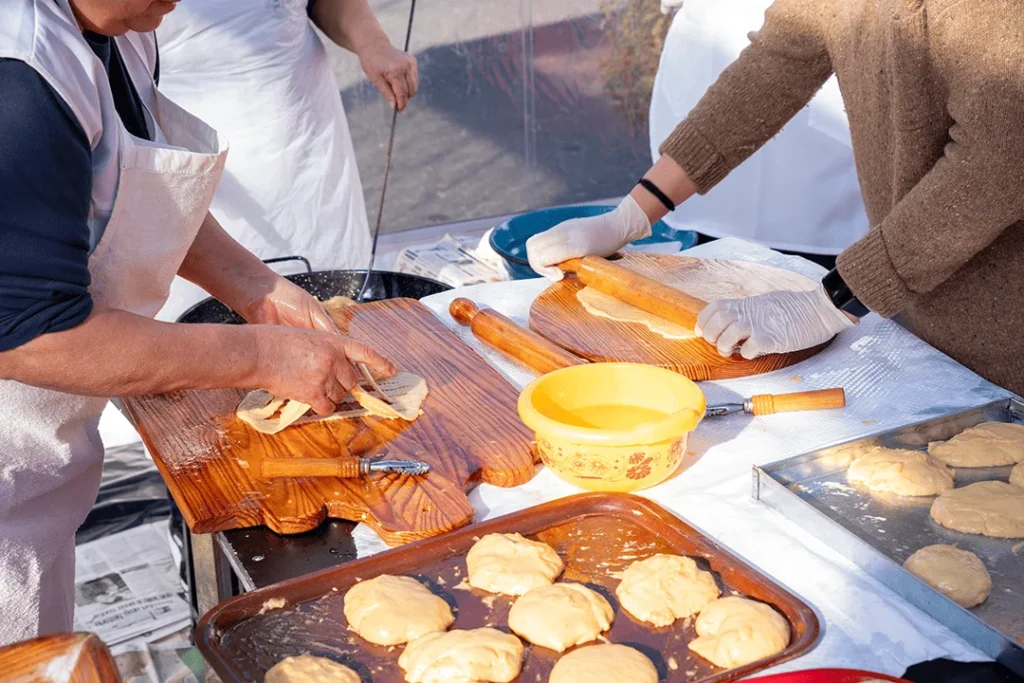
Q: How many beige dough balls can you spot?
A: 13